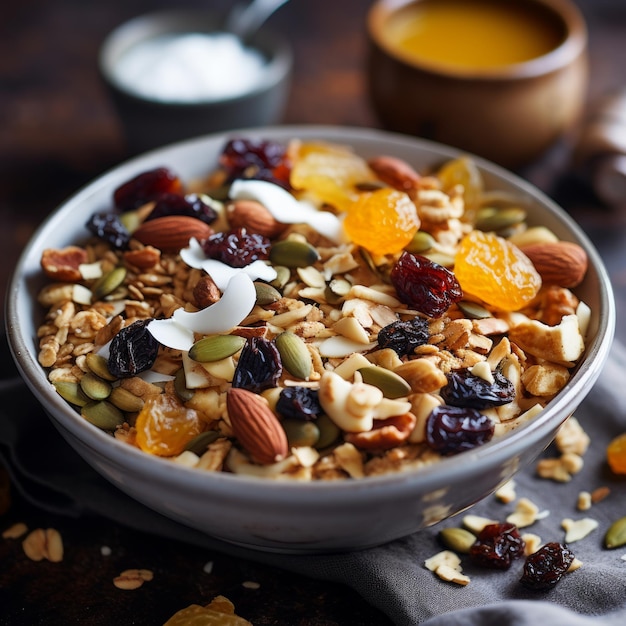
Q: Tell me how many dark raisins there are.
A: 14